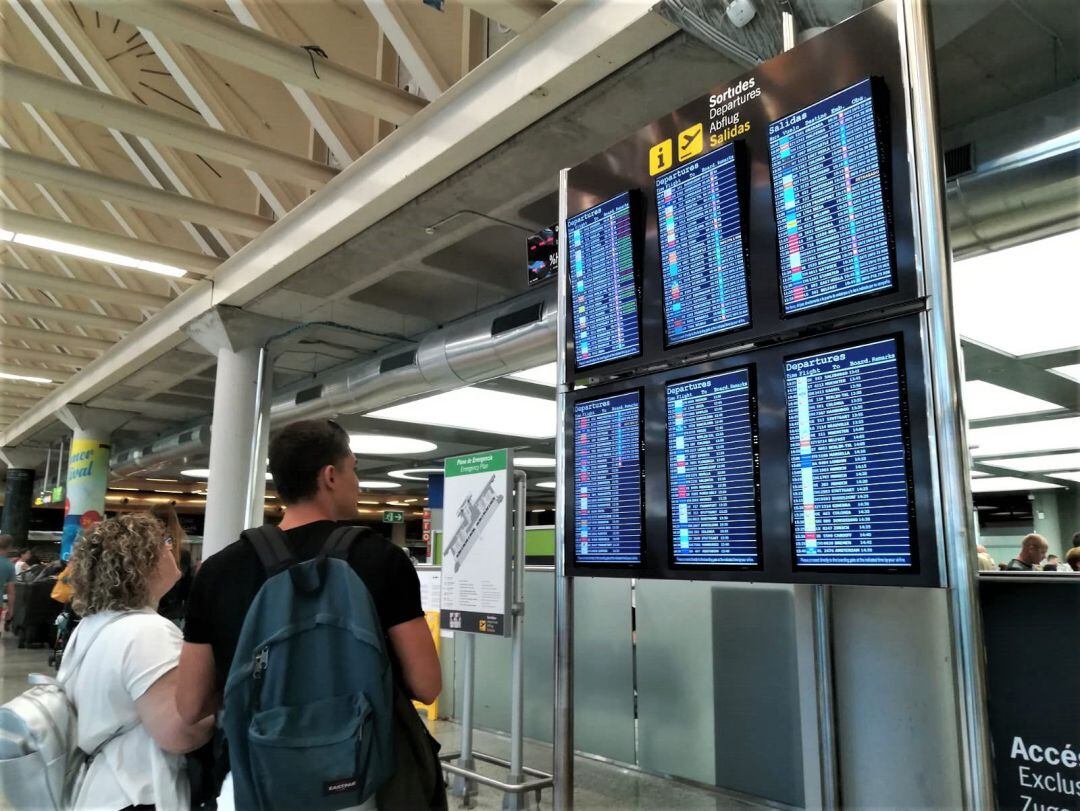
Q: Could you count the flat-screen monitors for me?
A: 6